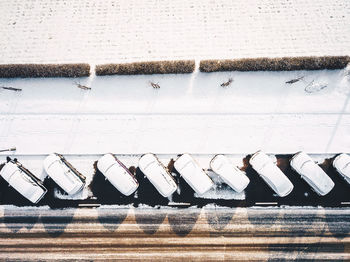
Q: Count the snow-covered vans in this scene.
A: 9